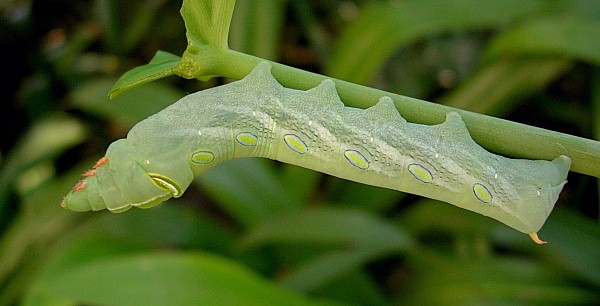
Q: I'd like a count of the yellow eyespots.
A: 6